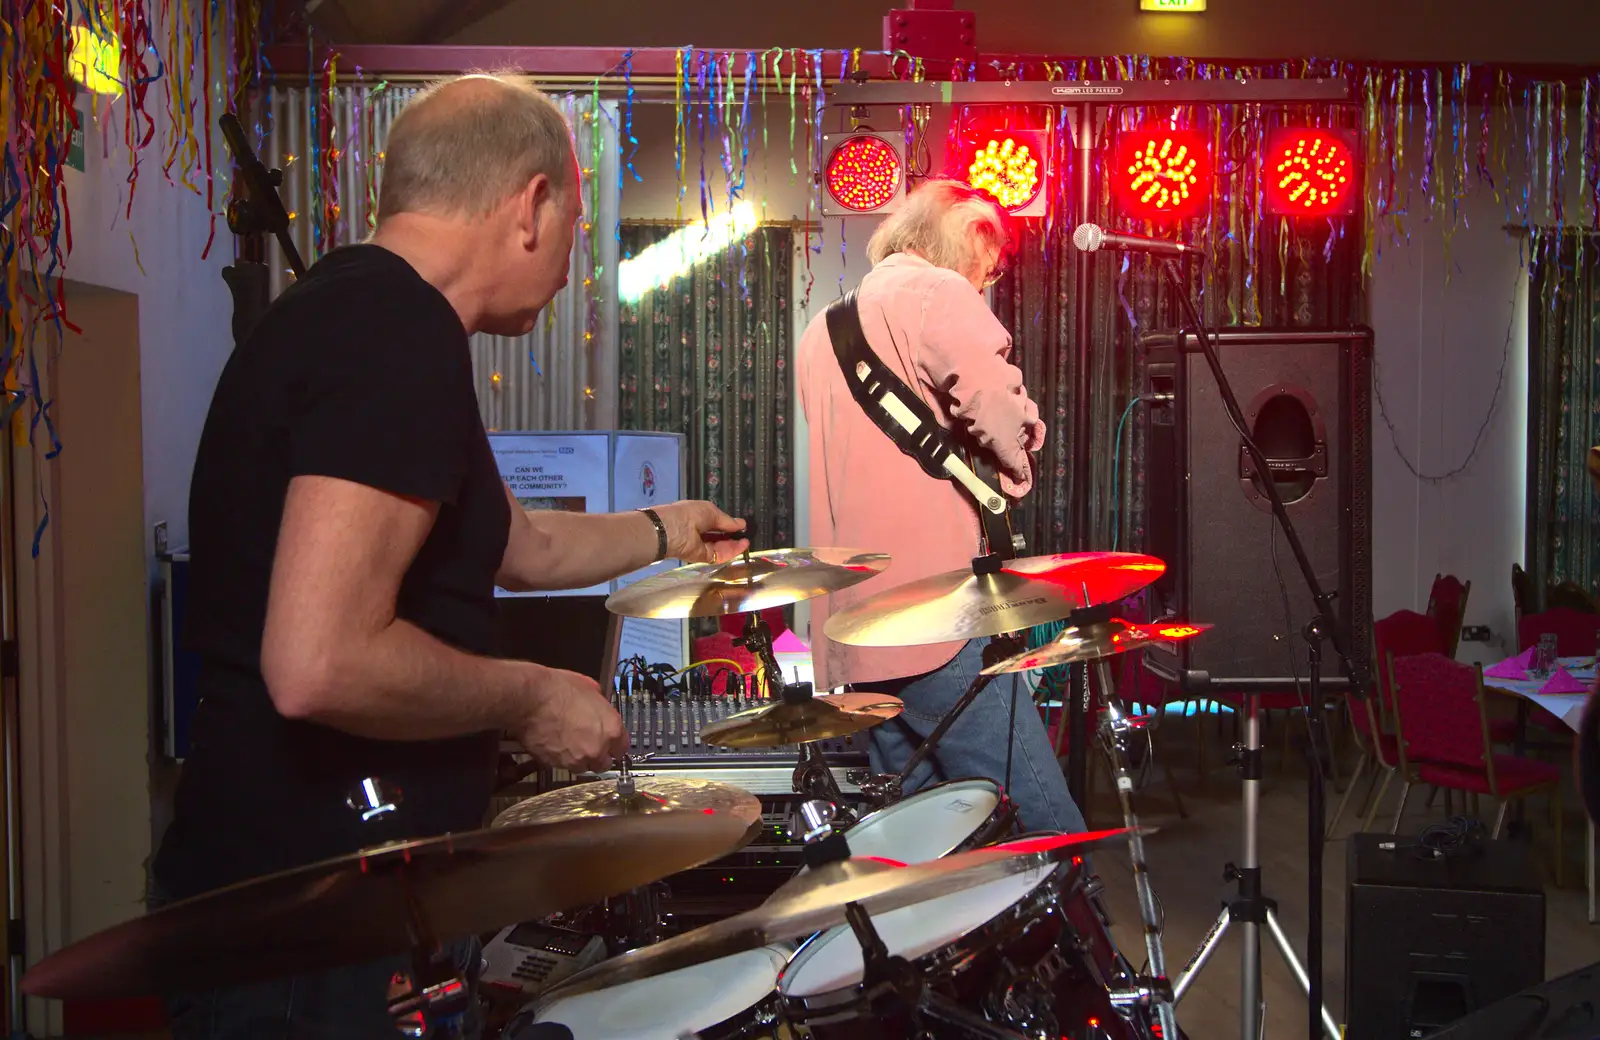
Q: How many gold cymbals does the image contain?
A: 7